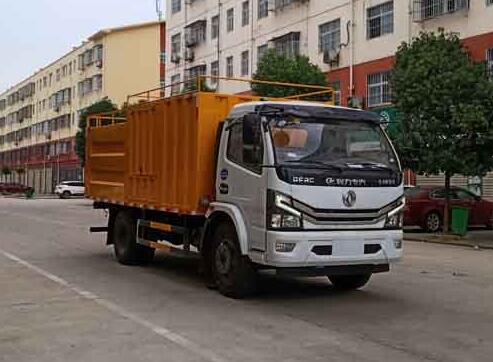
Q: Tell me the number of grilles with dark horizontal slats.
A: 1